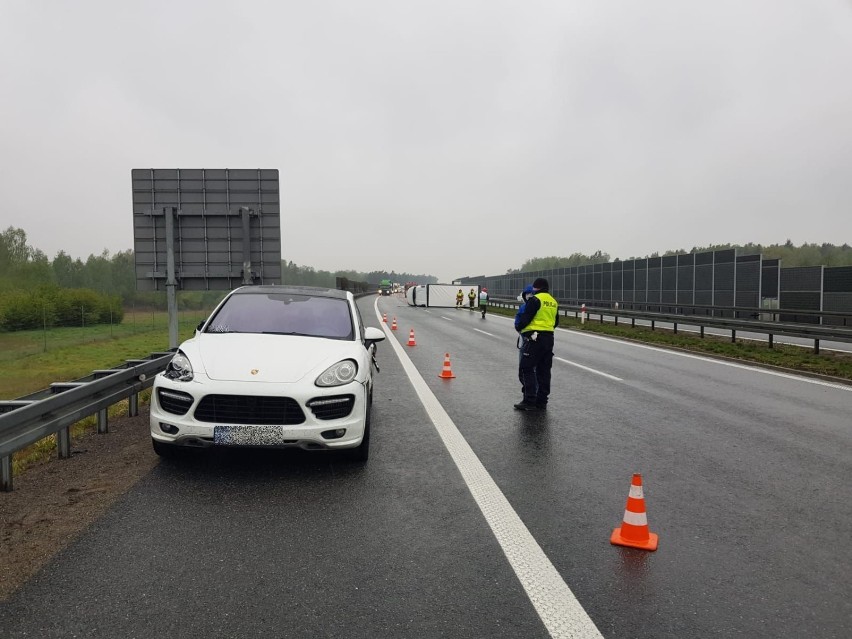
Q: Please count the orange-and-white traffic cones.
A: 5